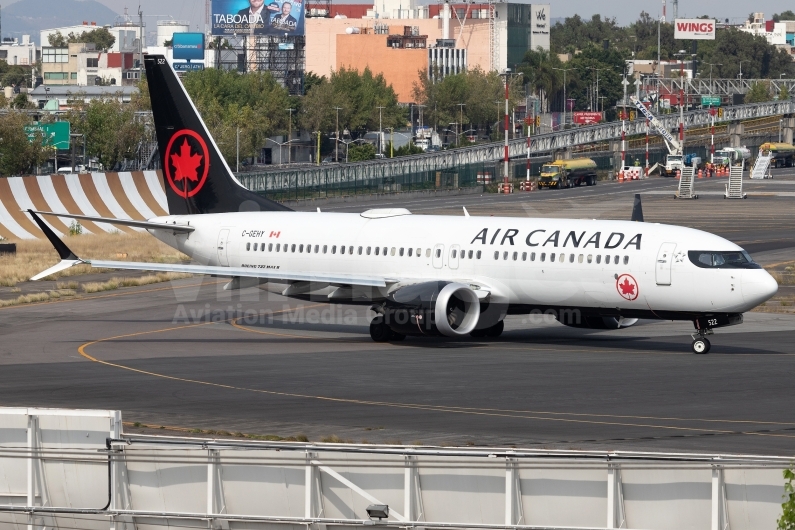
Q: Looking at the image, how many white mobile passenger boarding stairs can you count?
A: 3